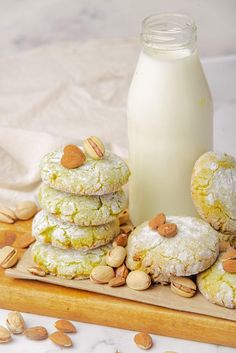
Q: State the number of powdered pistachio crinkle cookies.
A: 7